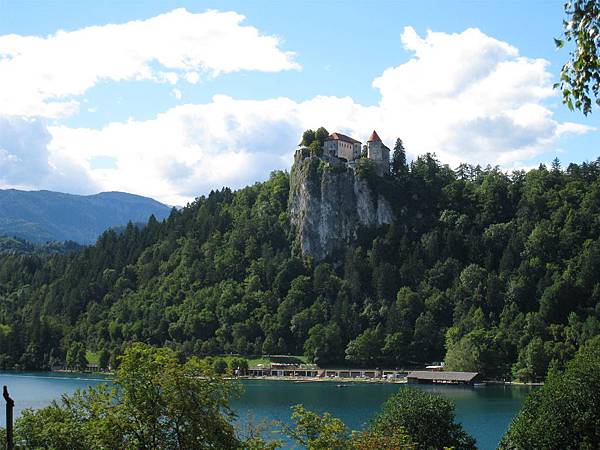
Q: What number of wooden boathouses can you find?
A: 1